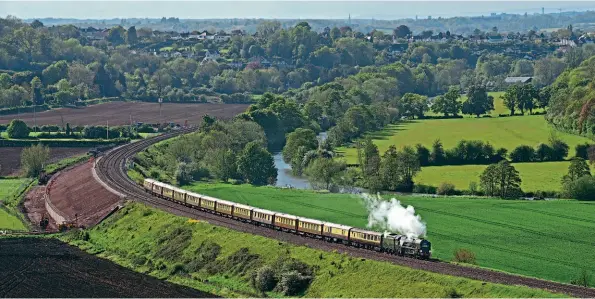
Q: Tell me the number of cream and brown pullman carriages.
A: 13